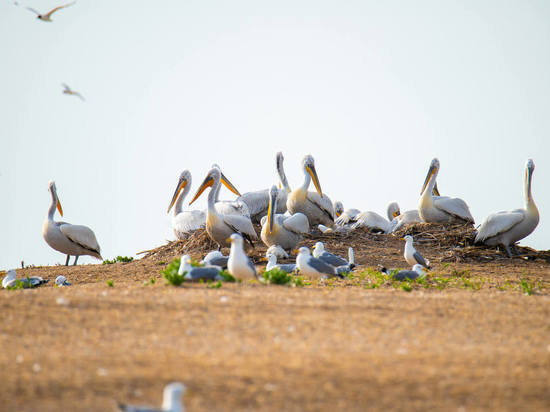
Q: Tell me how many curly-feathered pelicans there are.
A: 12